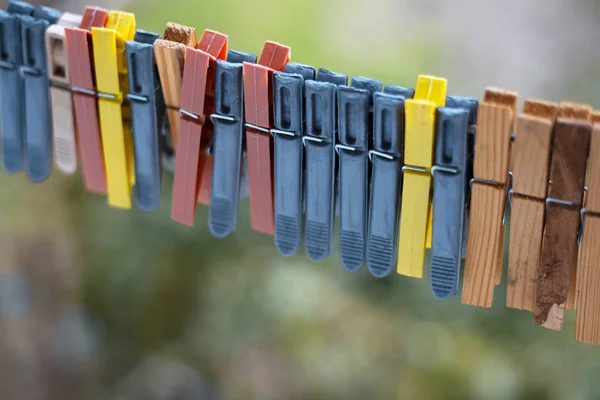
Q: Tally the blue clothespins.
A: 9